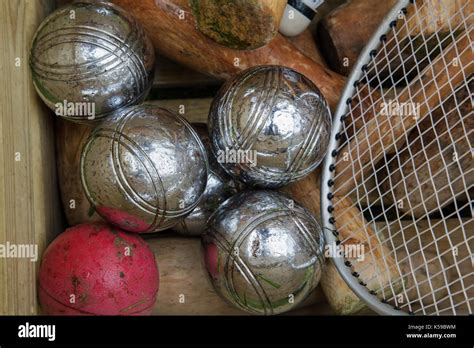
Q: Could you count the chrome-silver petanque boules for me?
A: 5